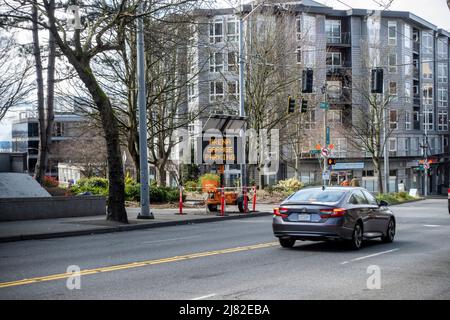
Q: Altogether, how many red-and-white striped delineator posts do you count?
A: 4